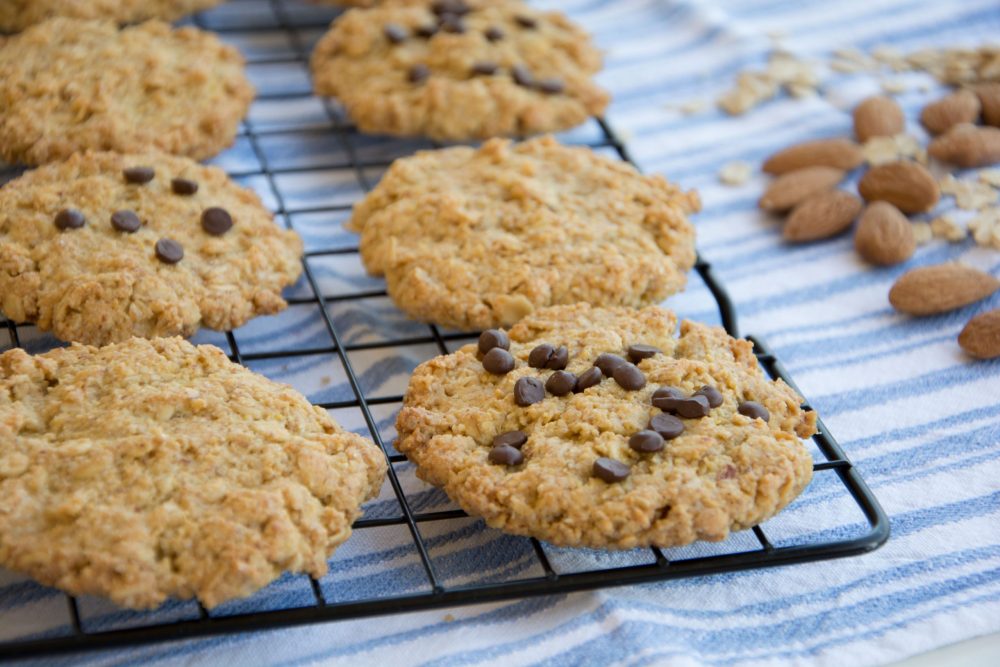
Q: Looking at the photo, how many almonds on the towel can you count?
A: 11